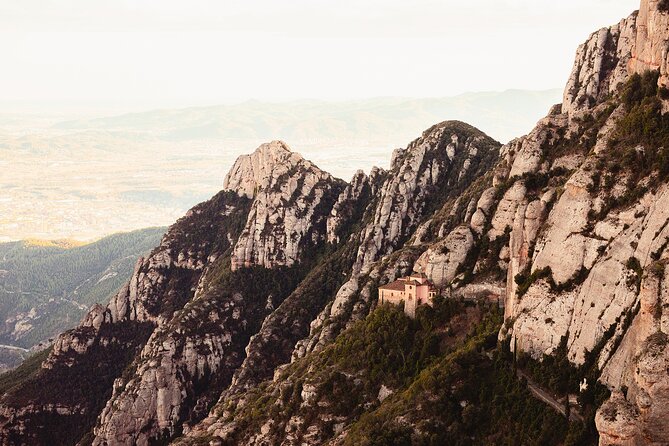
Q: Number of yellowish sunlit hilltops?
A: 1